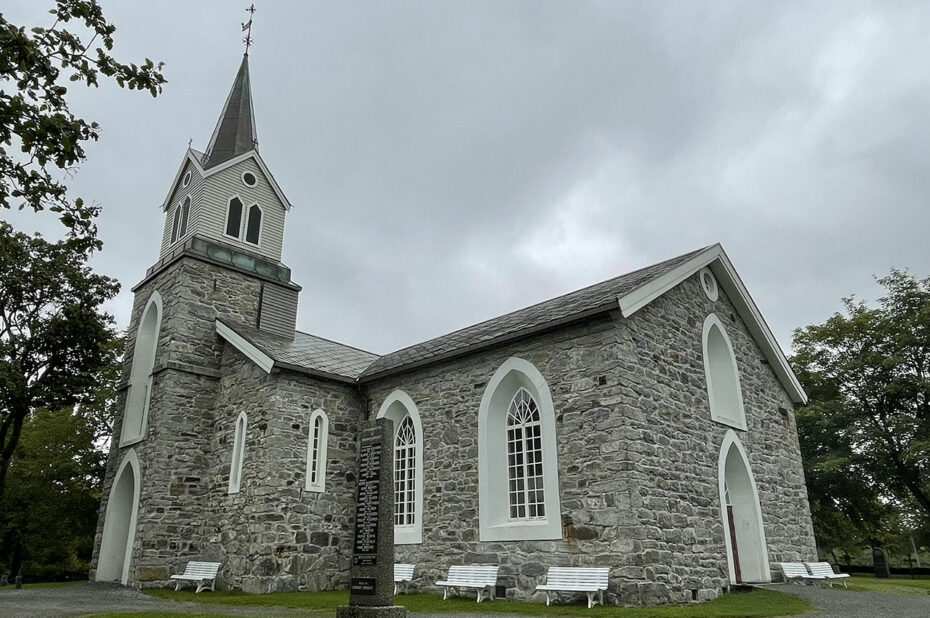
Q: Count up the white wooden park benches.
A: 6